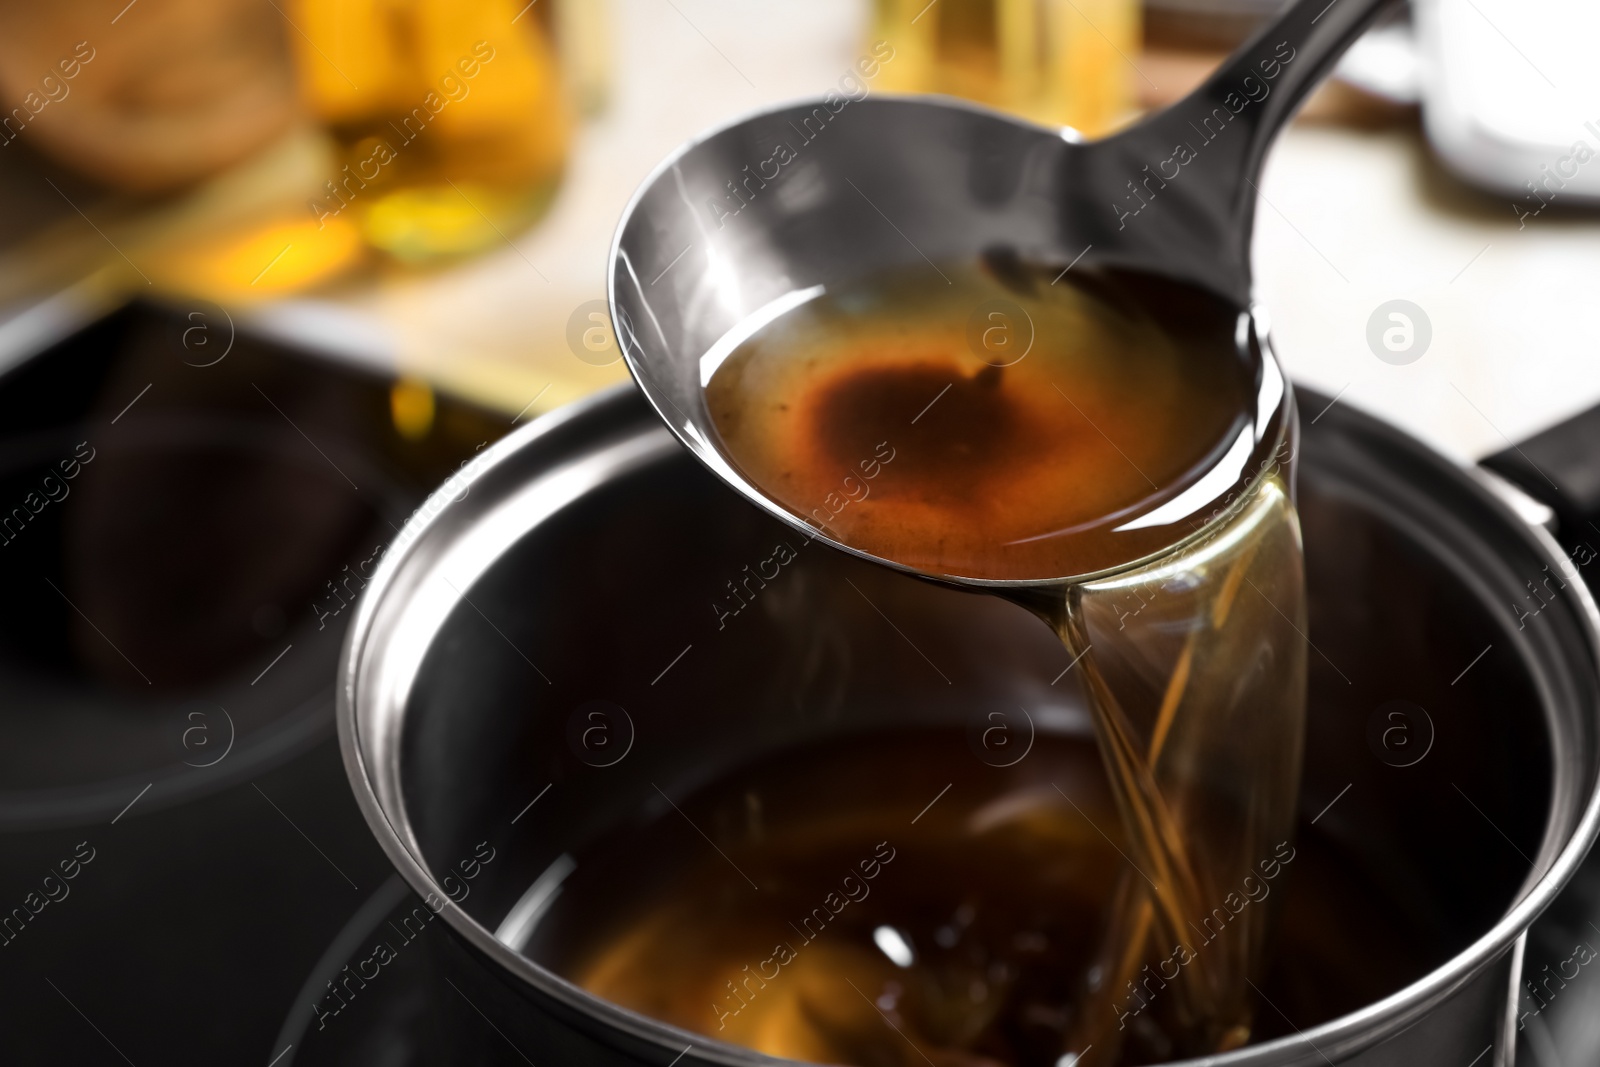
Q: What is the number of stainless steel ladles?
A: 1